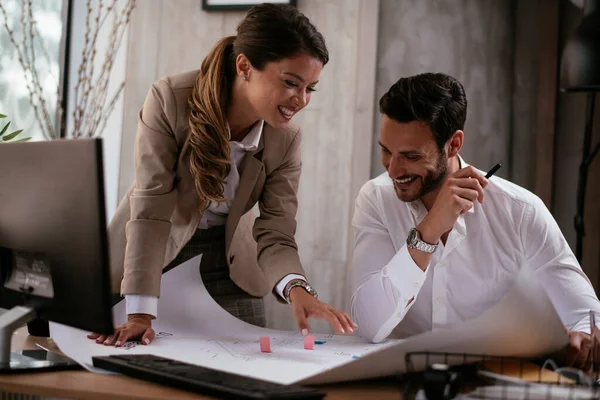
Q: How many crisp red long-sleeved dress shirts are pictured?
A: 0